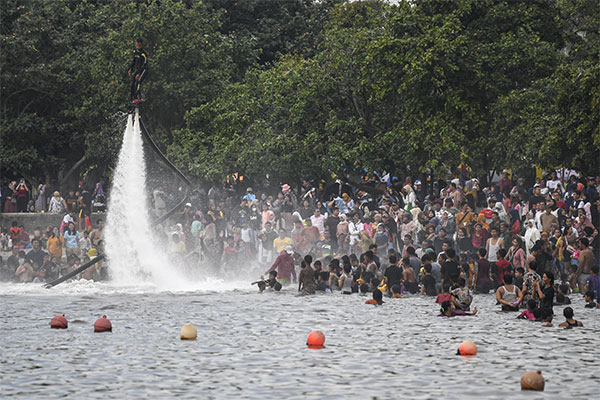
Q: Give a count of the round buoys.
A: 6